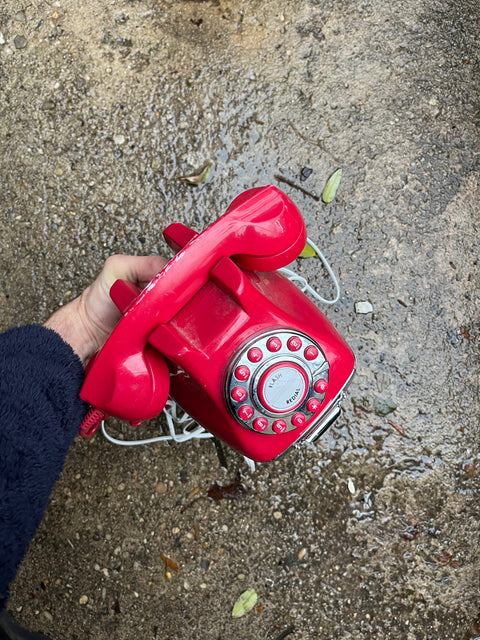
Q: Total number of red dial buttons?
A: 12